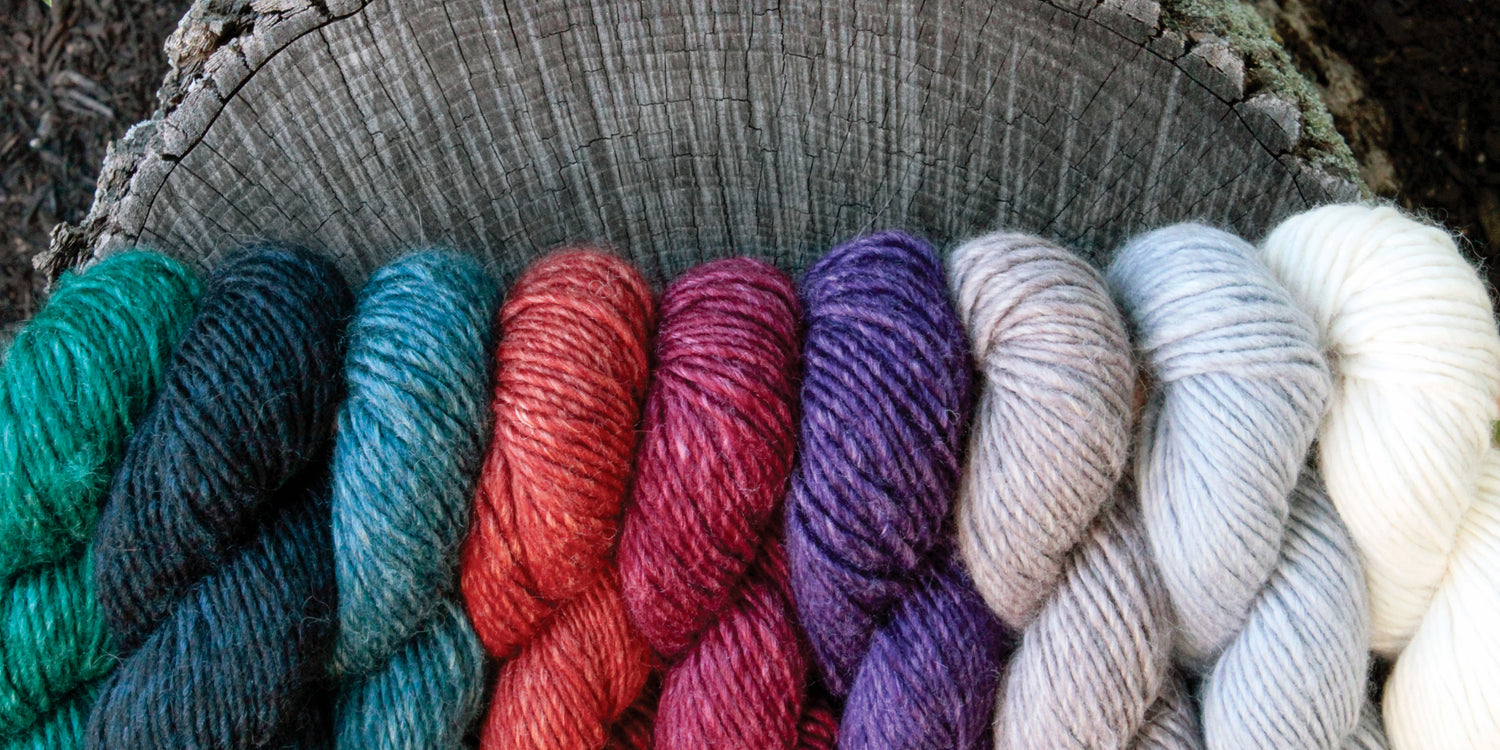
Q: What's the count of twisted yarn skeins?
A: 9